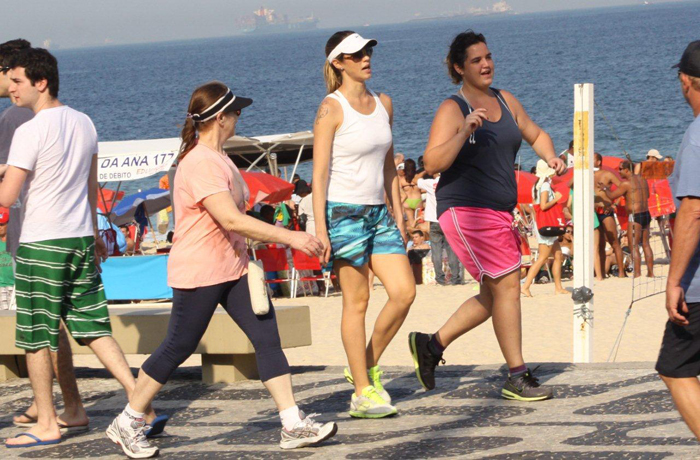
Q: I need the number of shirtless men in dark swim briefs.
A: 2